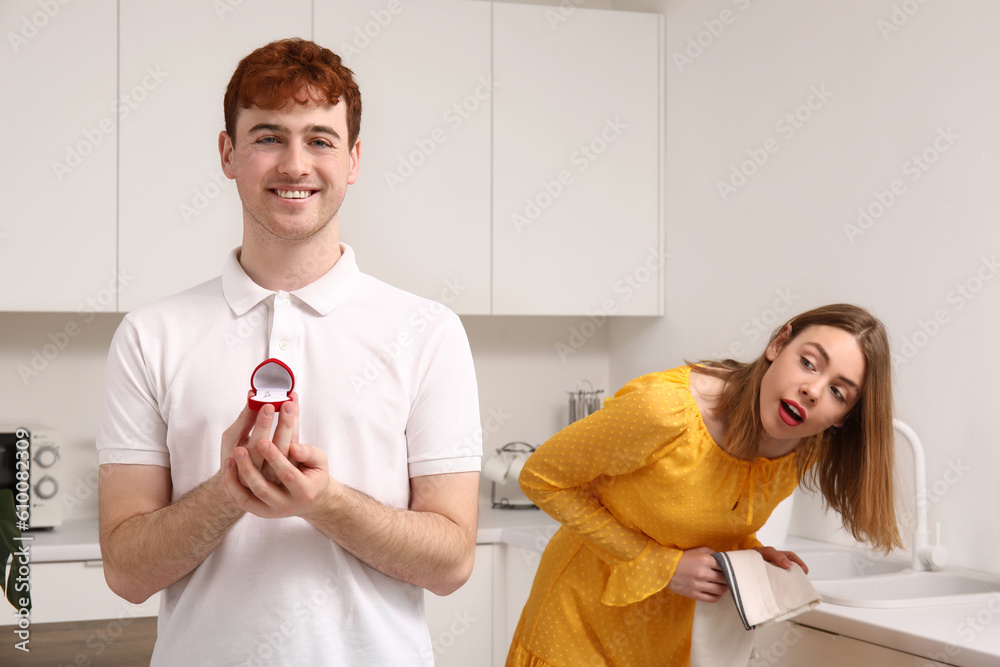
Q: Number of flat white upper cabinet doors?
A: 4